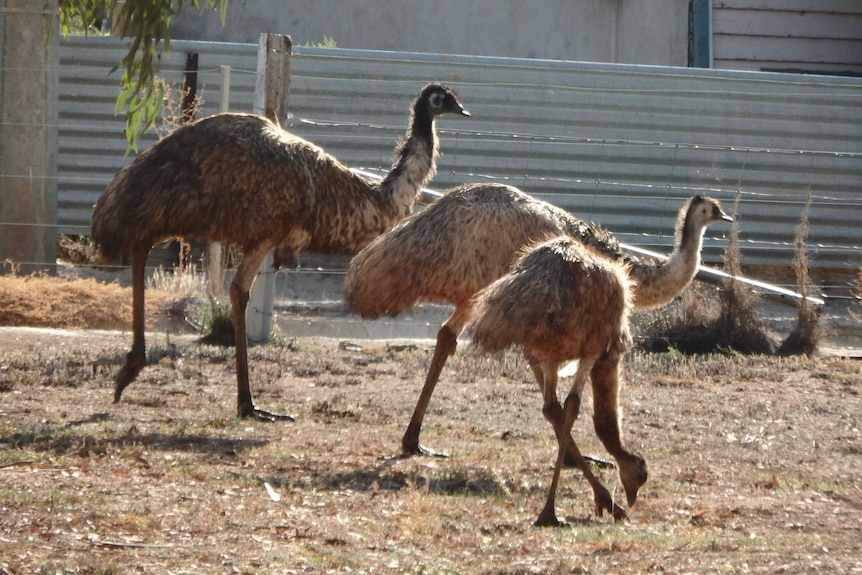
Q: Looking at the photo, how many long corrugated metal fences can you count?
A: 1